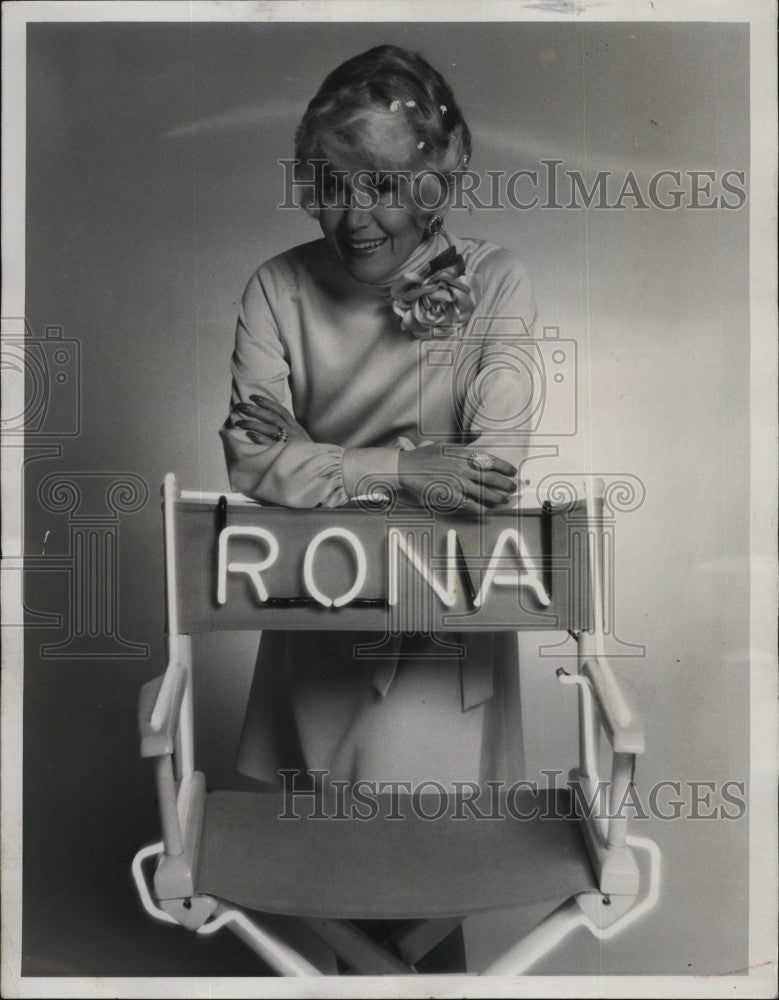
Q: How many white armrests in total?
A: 2